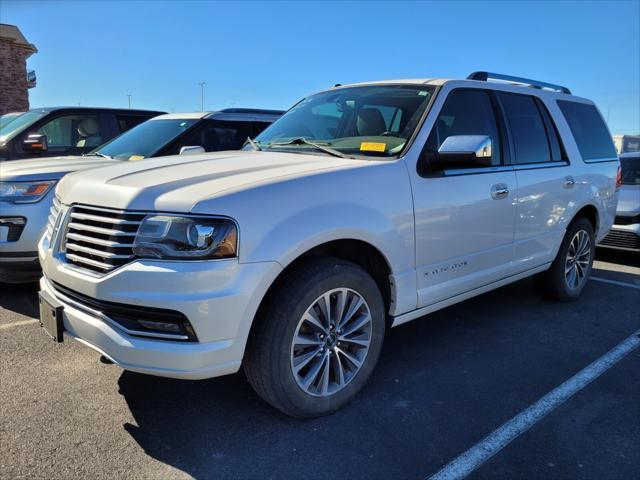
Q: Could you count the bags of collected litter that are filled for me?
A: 0